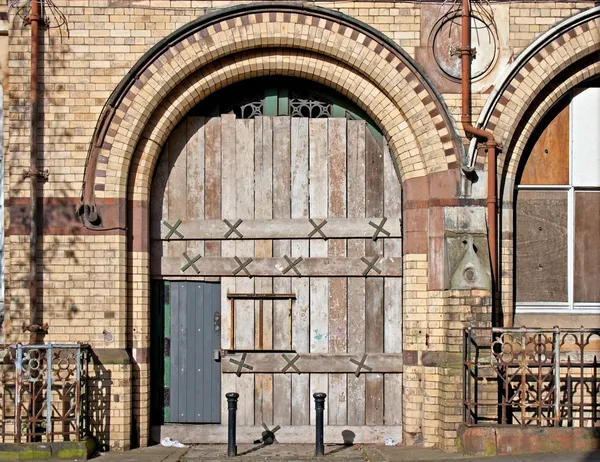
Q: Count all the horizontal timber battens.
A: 4